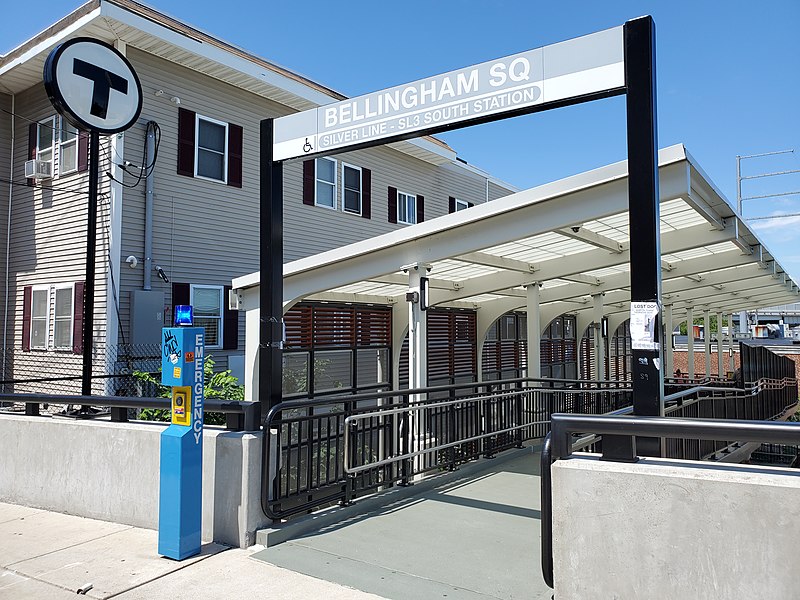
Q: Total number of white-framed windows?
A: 10